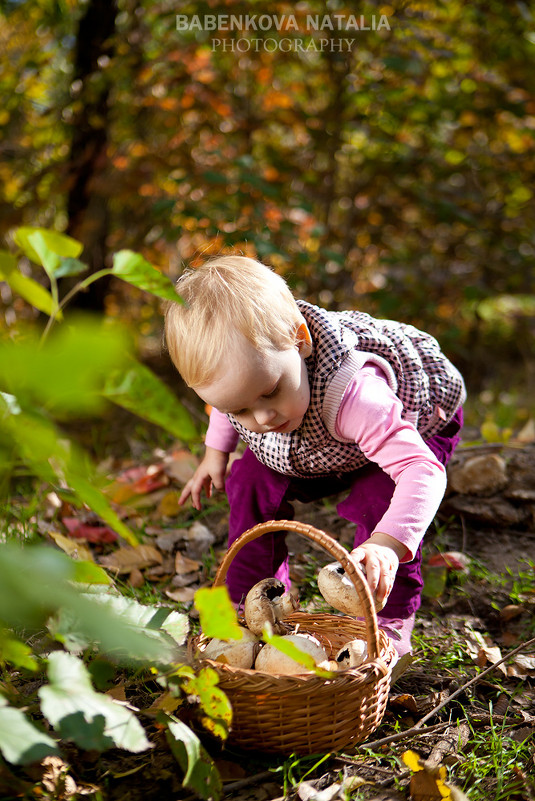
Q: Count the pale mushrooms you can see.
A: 5